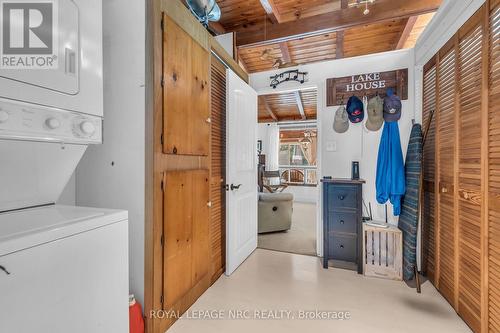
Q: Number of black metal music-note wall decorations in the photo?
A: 1